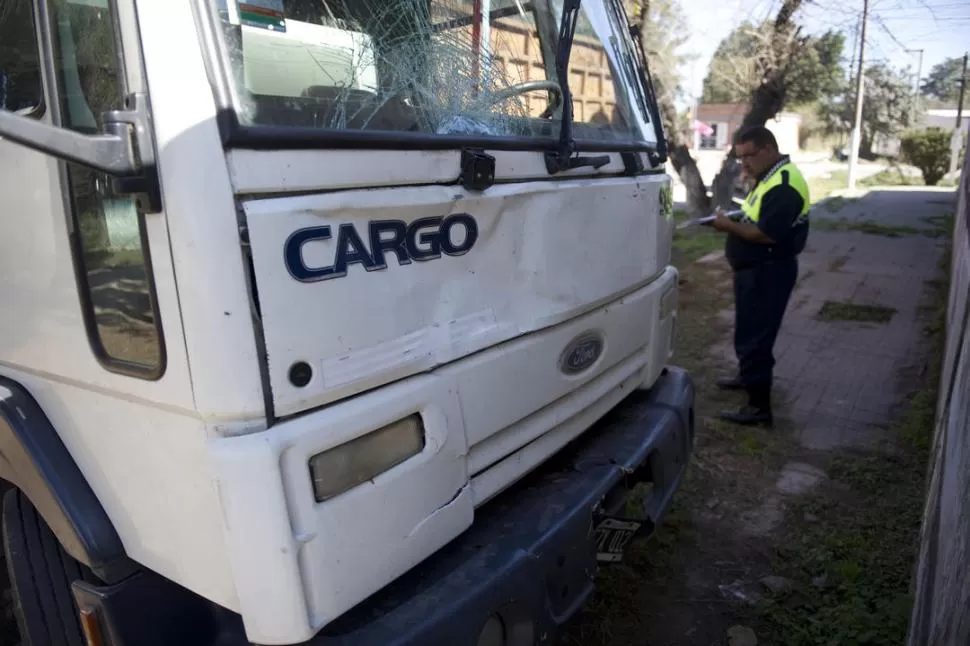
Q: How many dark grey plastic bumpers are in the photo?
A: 1